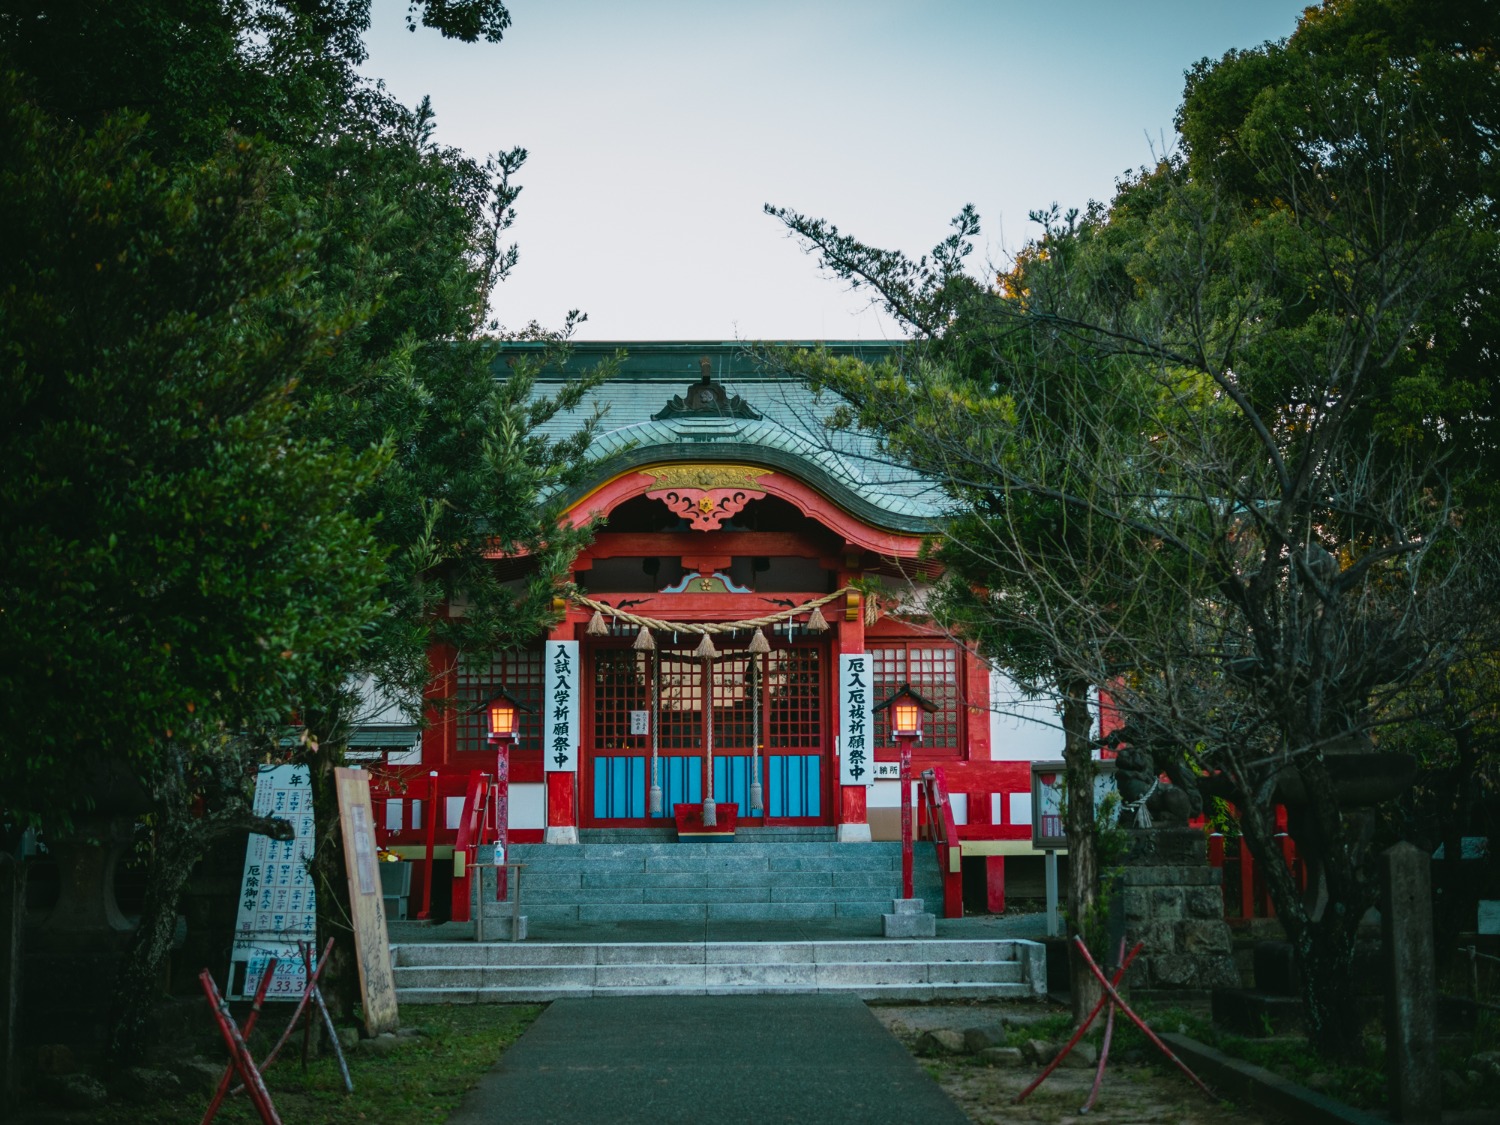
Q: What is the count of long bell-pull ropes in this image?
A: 3